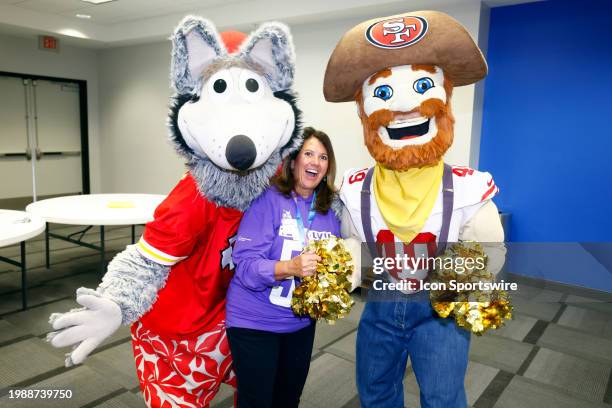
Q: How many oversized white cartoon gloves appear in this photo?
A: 1